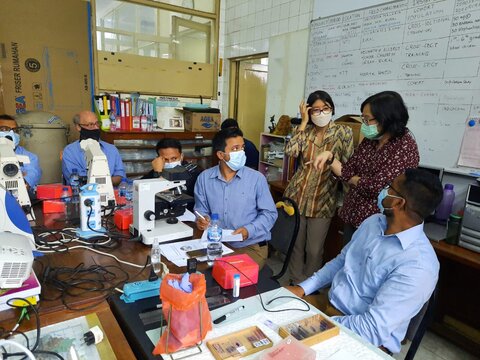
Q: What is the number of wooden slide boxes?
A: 2